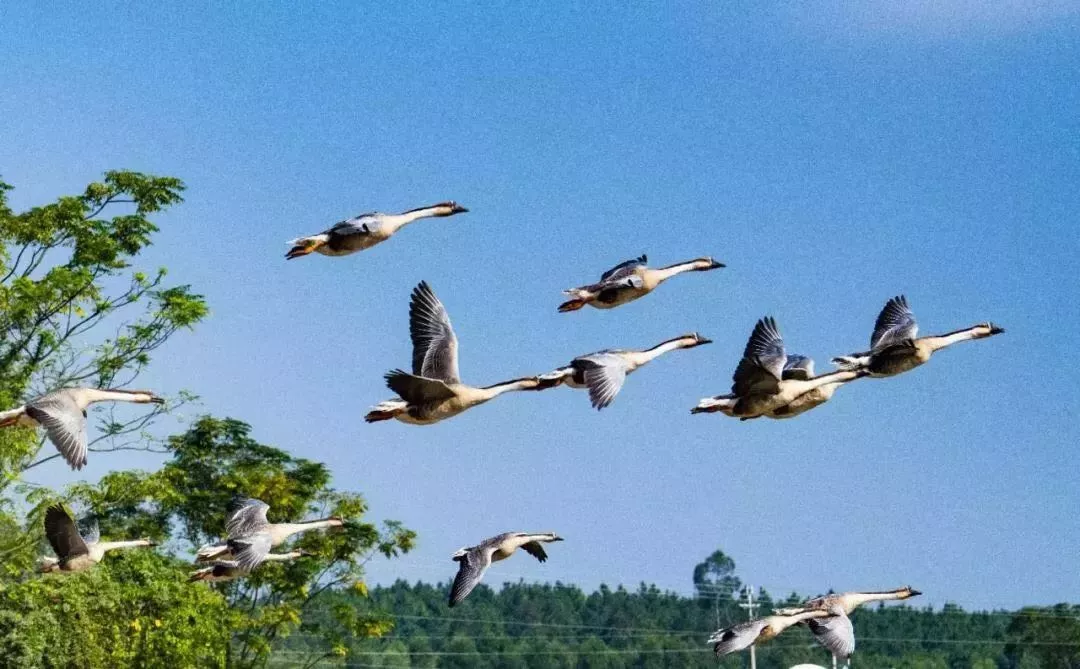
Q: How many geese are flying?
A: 14